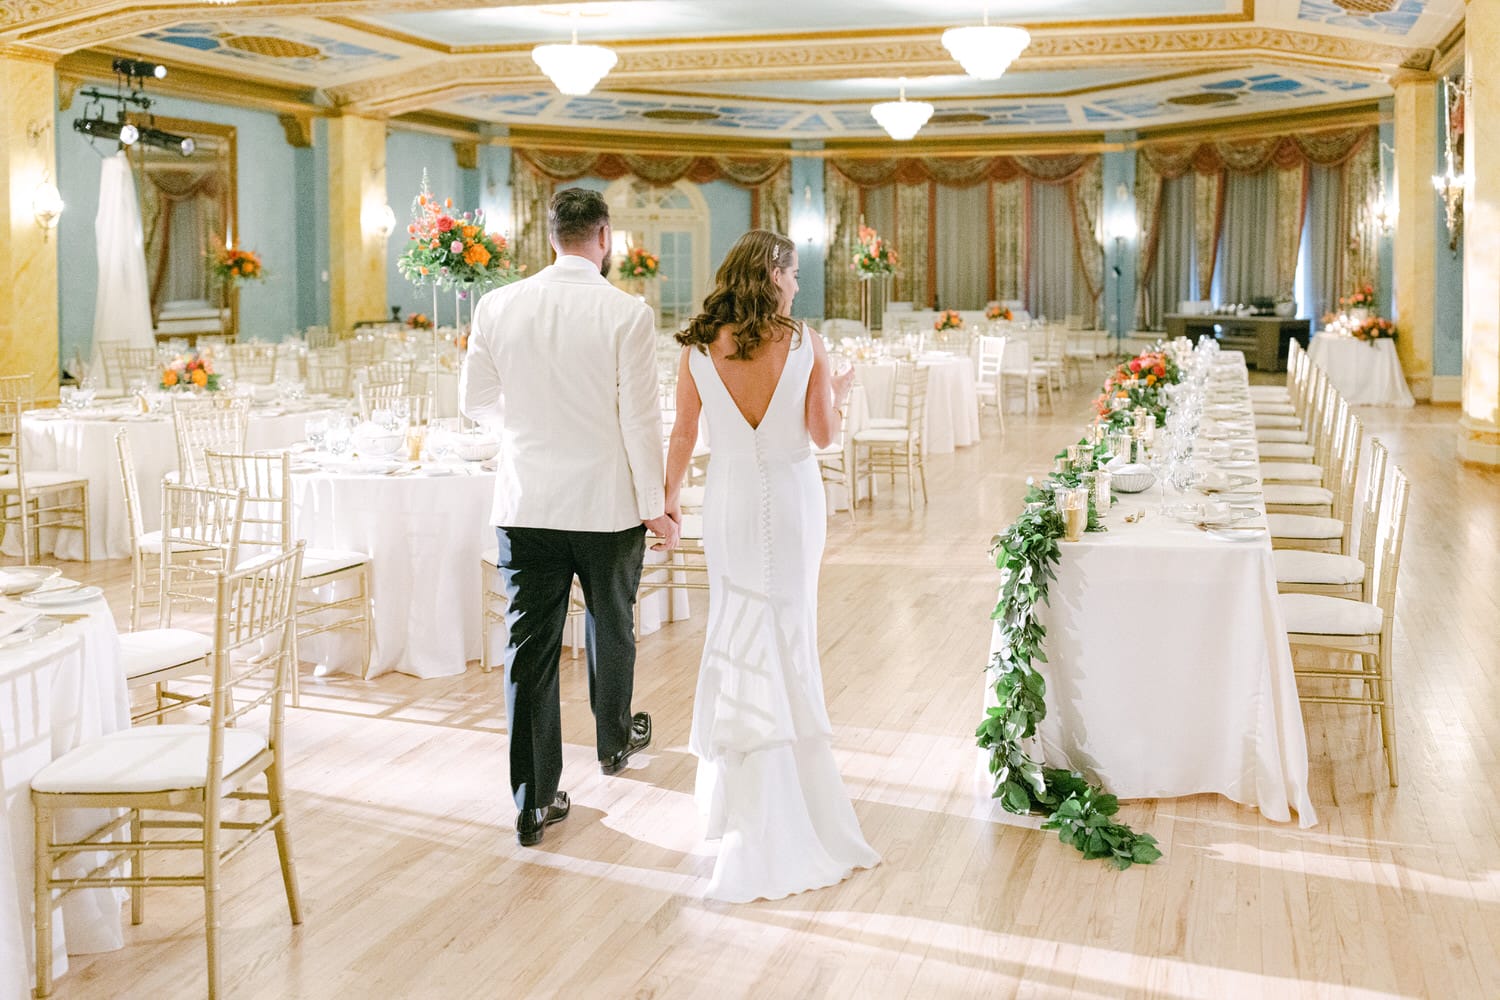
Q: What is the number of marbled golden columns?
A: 4